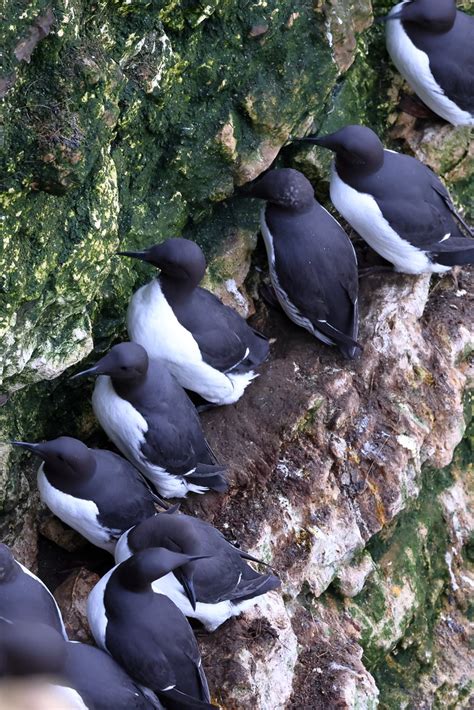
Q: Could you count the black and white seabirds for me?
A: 10